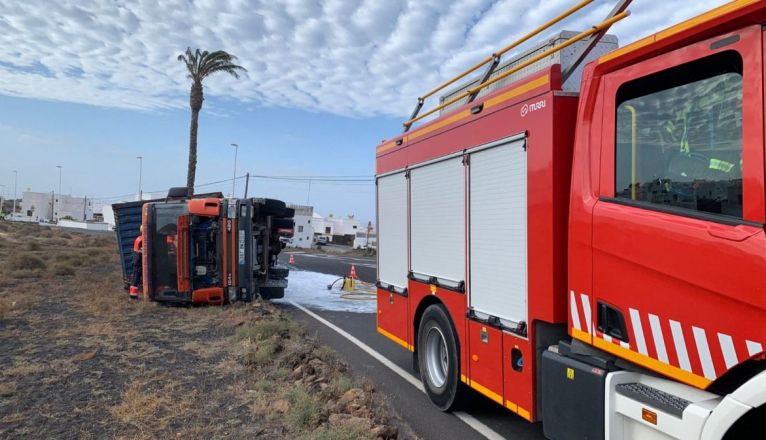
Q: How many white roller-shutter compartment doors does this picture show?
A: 3